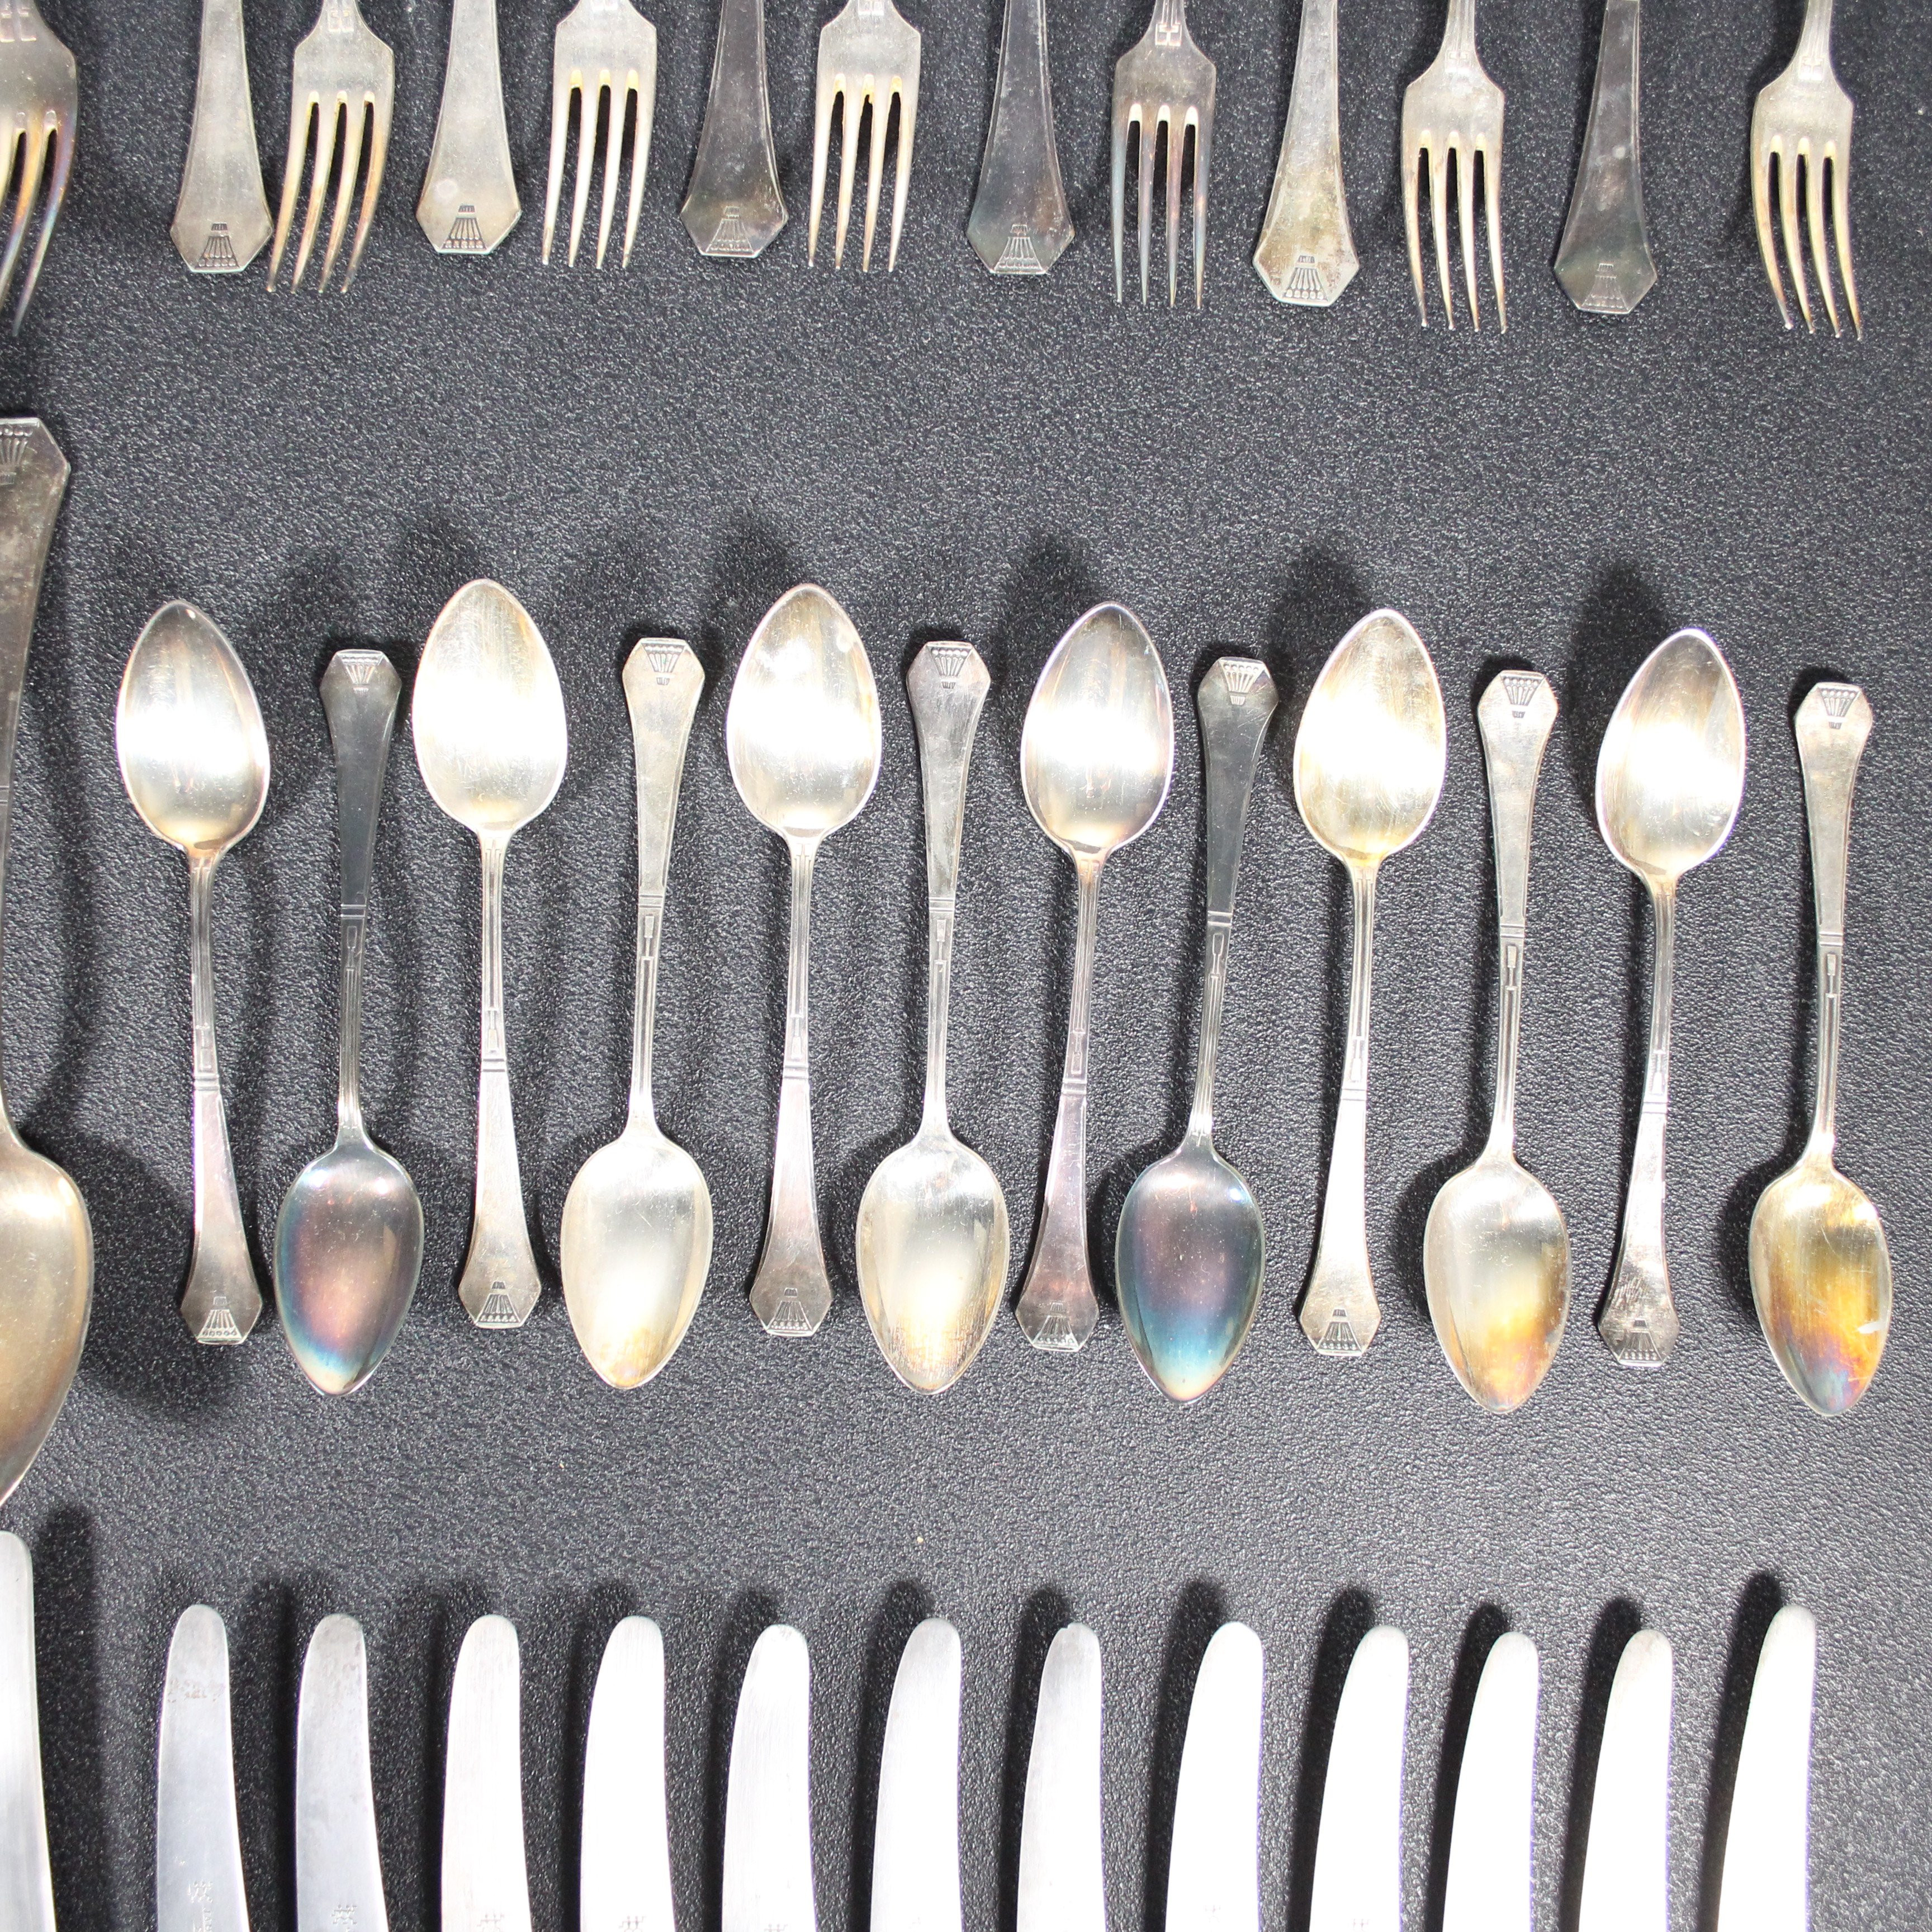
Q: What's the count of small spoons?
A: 12